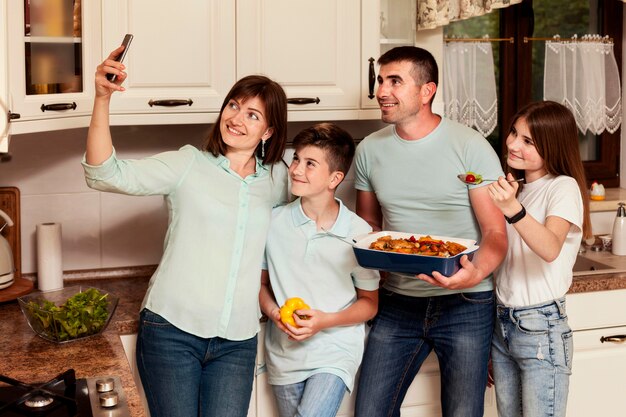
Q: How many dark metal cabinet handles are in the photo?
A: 6